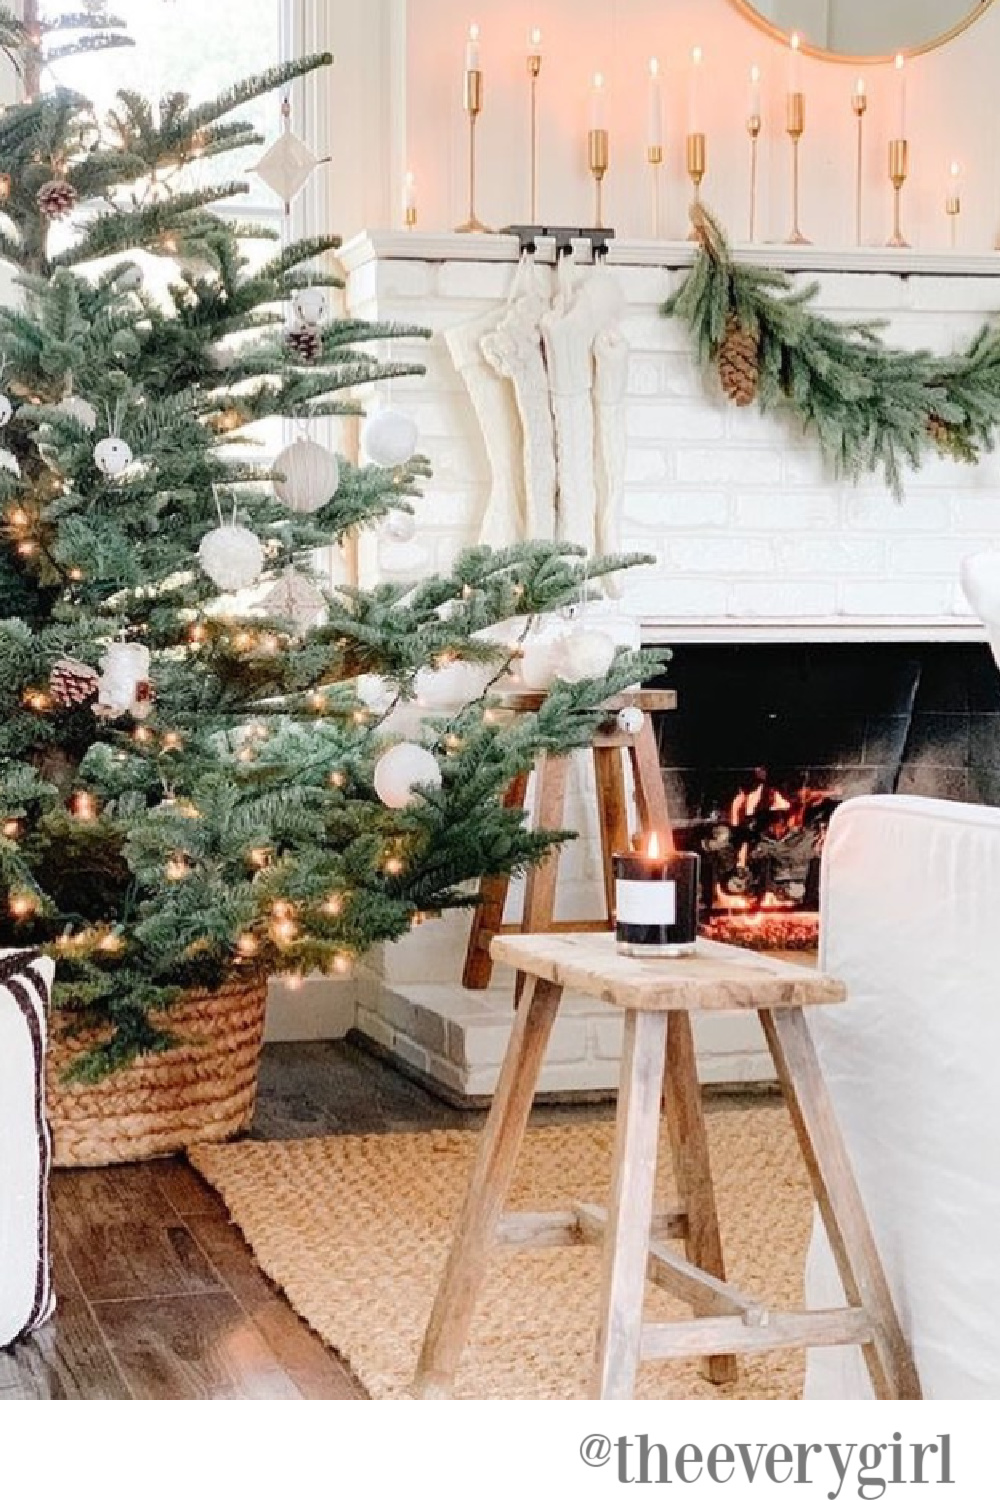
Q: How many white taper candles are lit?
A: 11